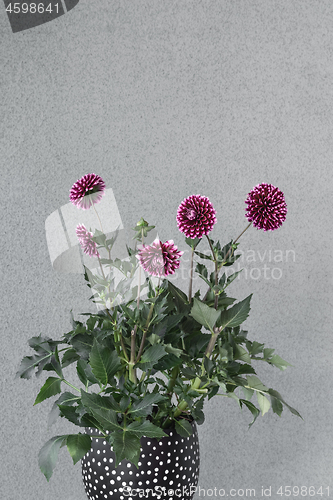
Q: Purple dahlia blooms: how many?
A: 5